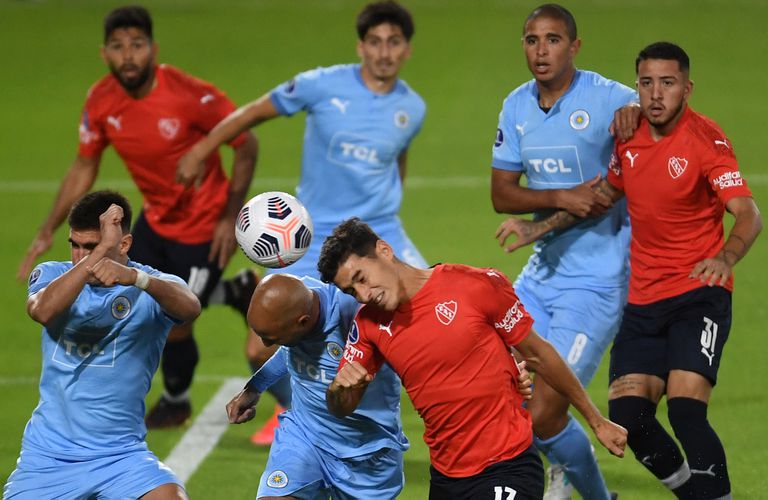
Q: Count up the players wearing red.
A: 3